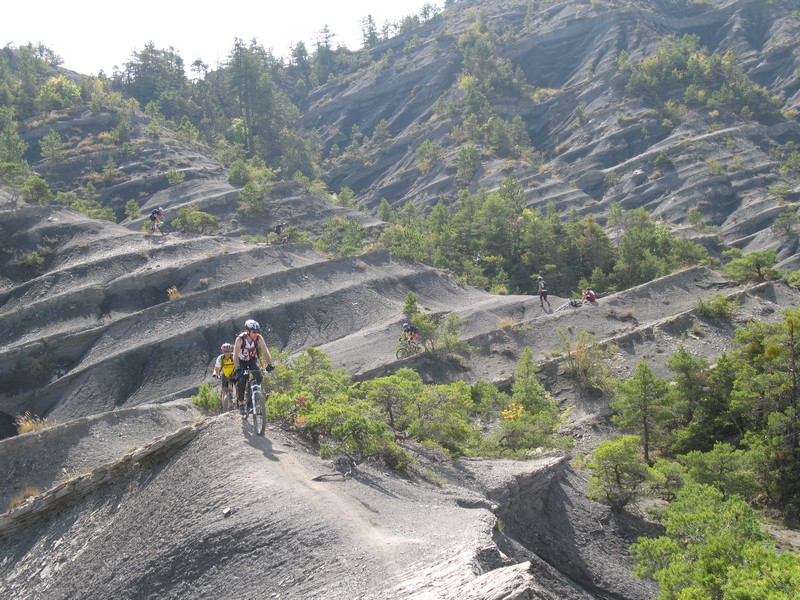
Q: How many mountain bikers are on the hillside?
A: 7